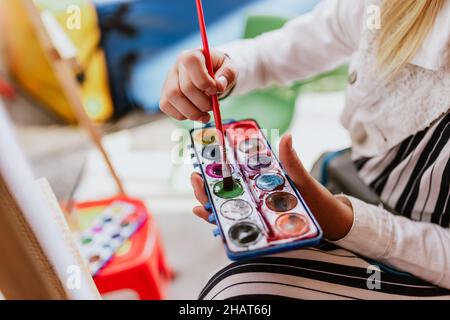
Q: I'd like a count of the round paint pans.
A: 12